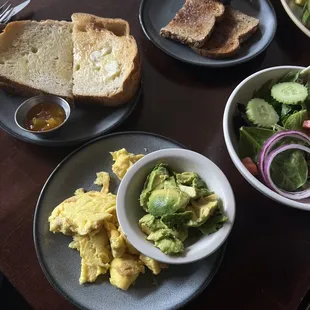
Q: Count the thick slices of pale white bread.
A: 2